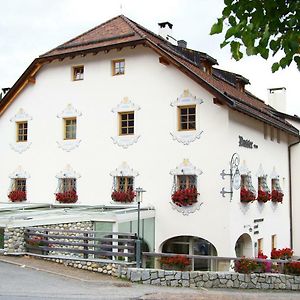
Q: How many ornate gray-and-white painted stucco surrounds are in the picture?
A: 11